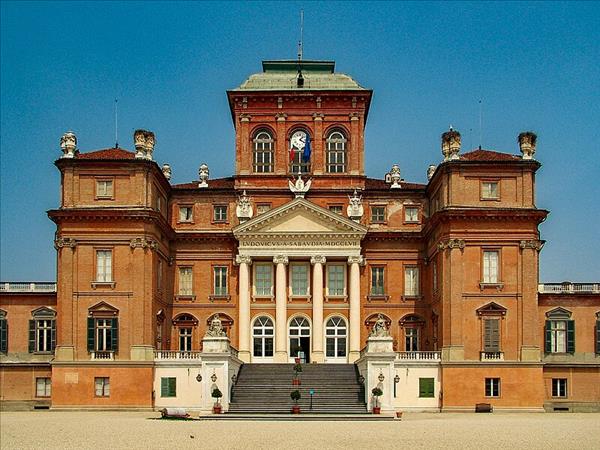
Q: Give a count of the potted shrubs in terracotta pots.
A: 5